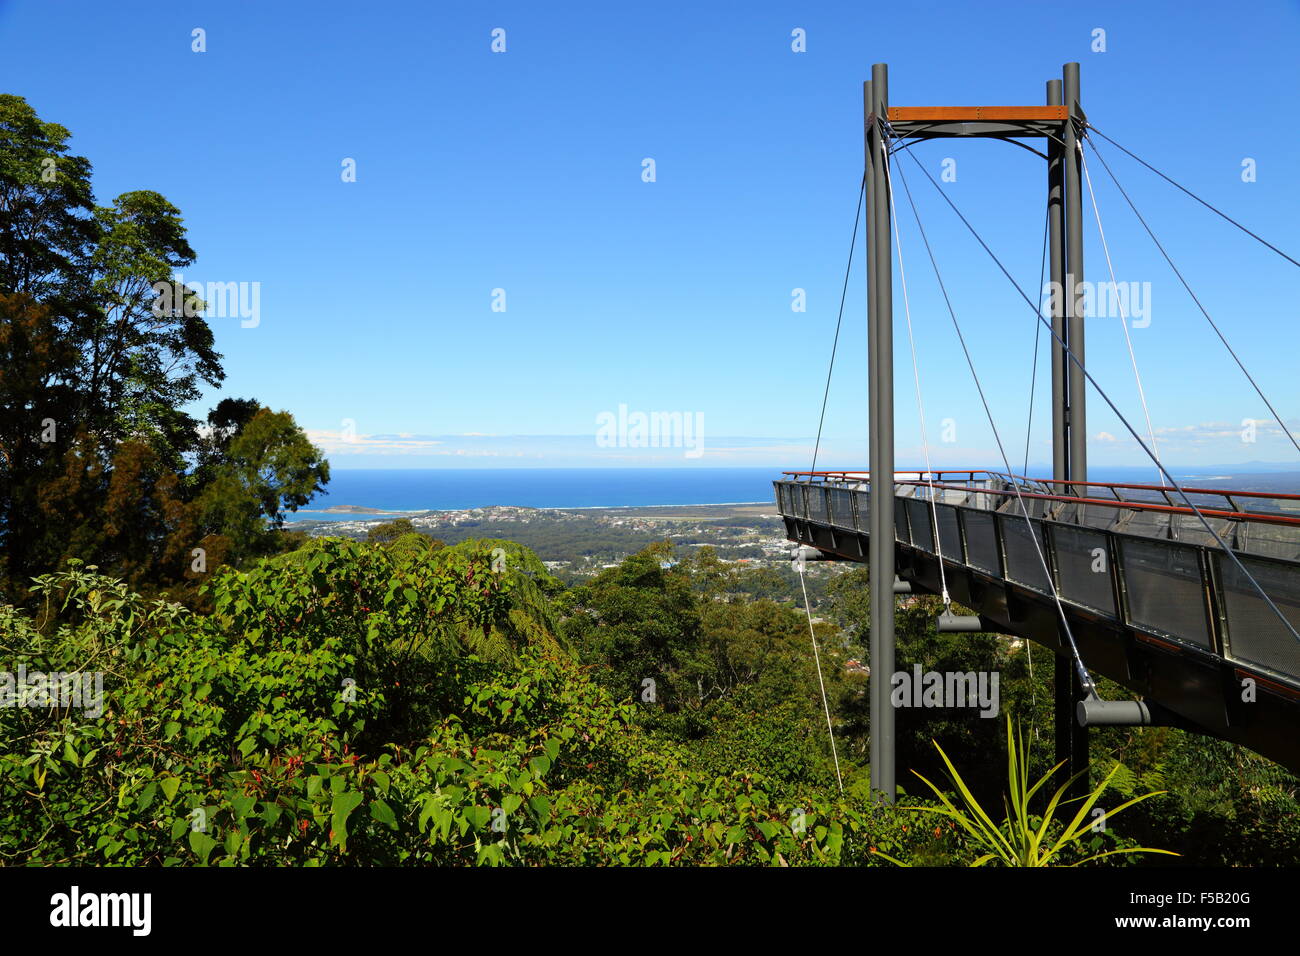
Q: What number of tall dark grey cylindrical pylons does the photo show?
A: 4